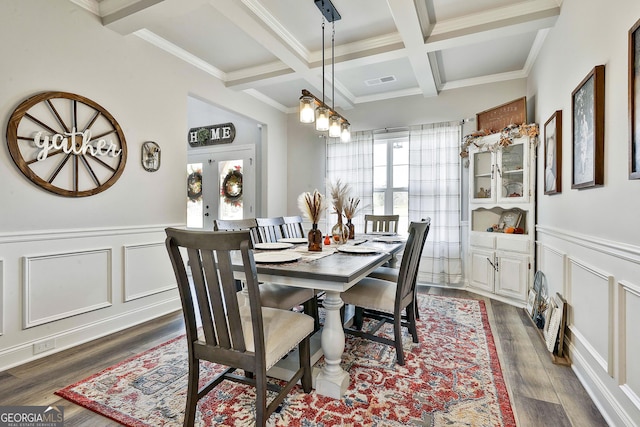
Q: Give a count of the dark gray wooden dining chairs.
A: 7